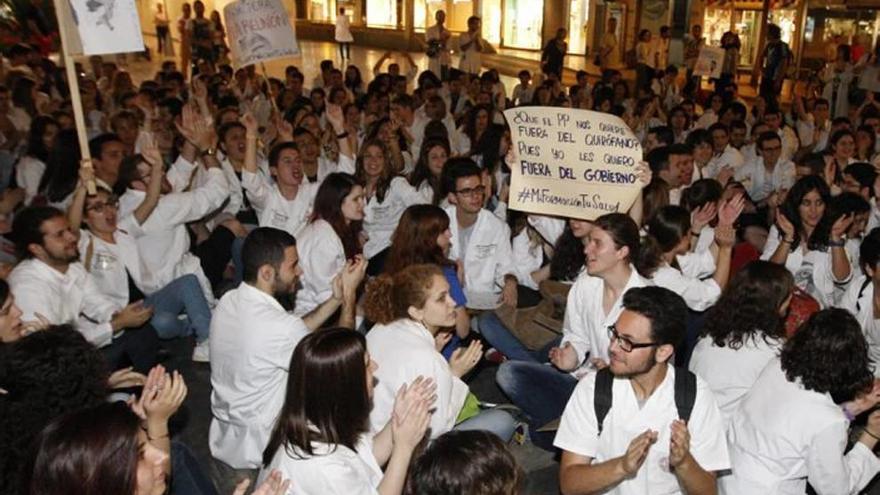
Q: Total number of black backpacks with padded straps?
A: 1